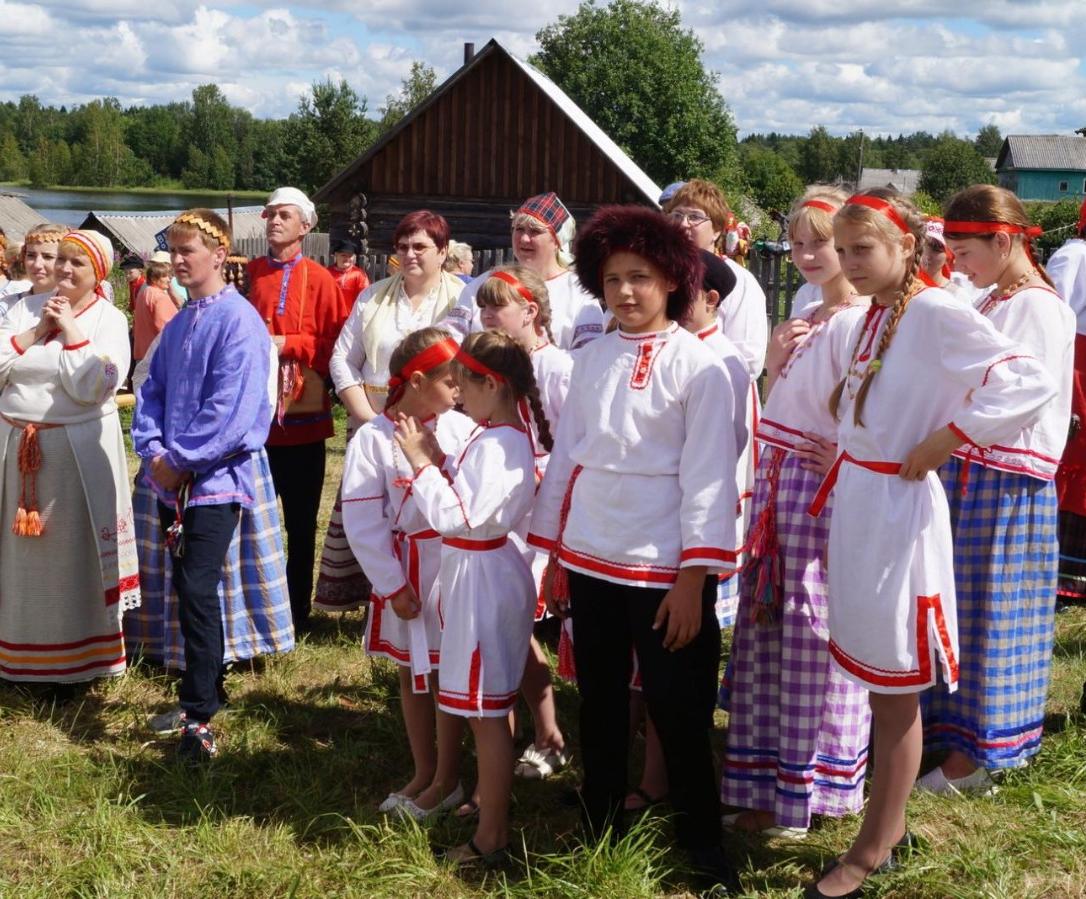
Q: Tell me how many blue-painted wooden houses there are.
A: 1